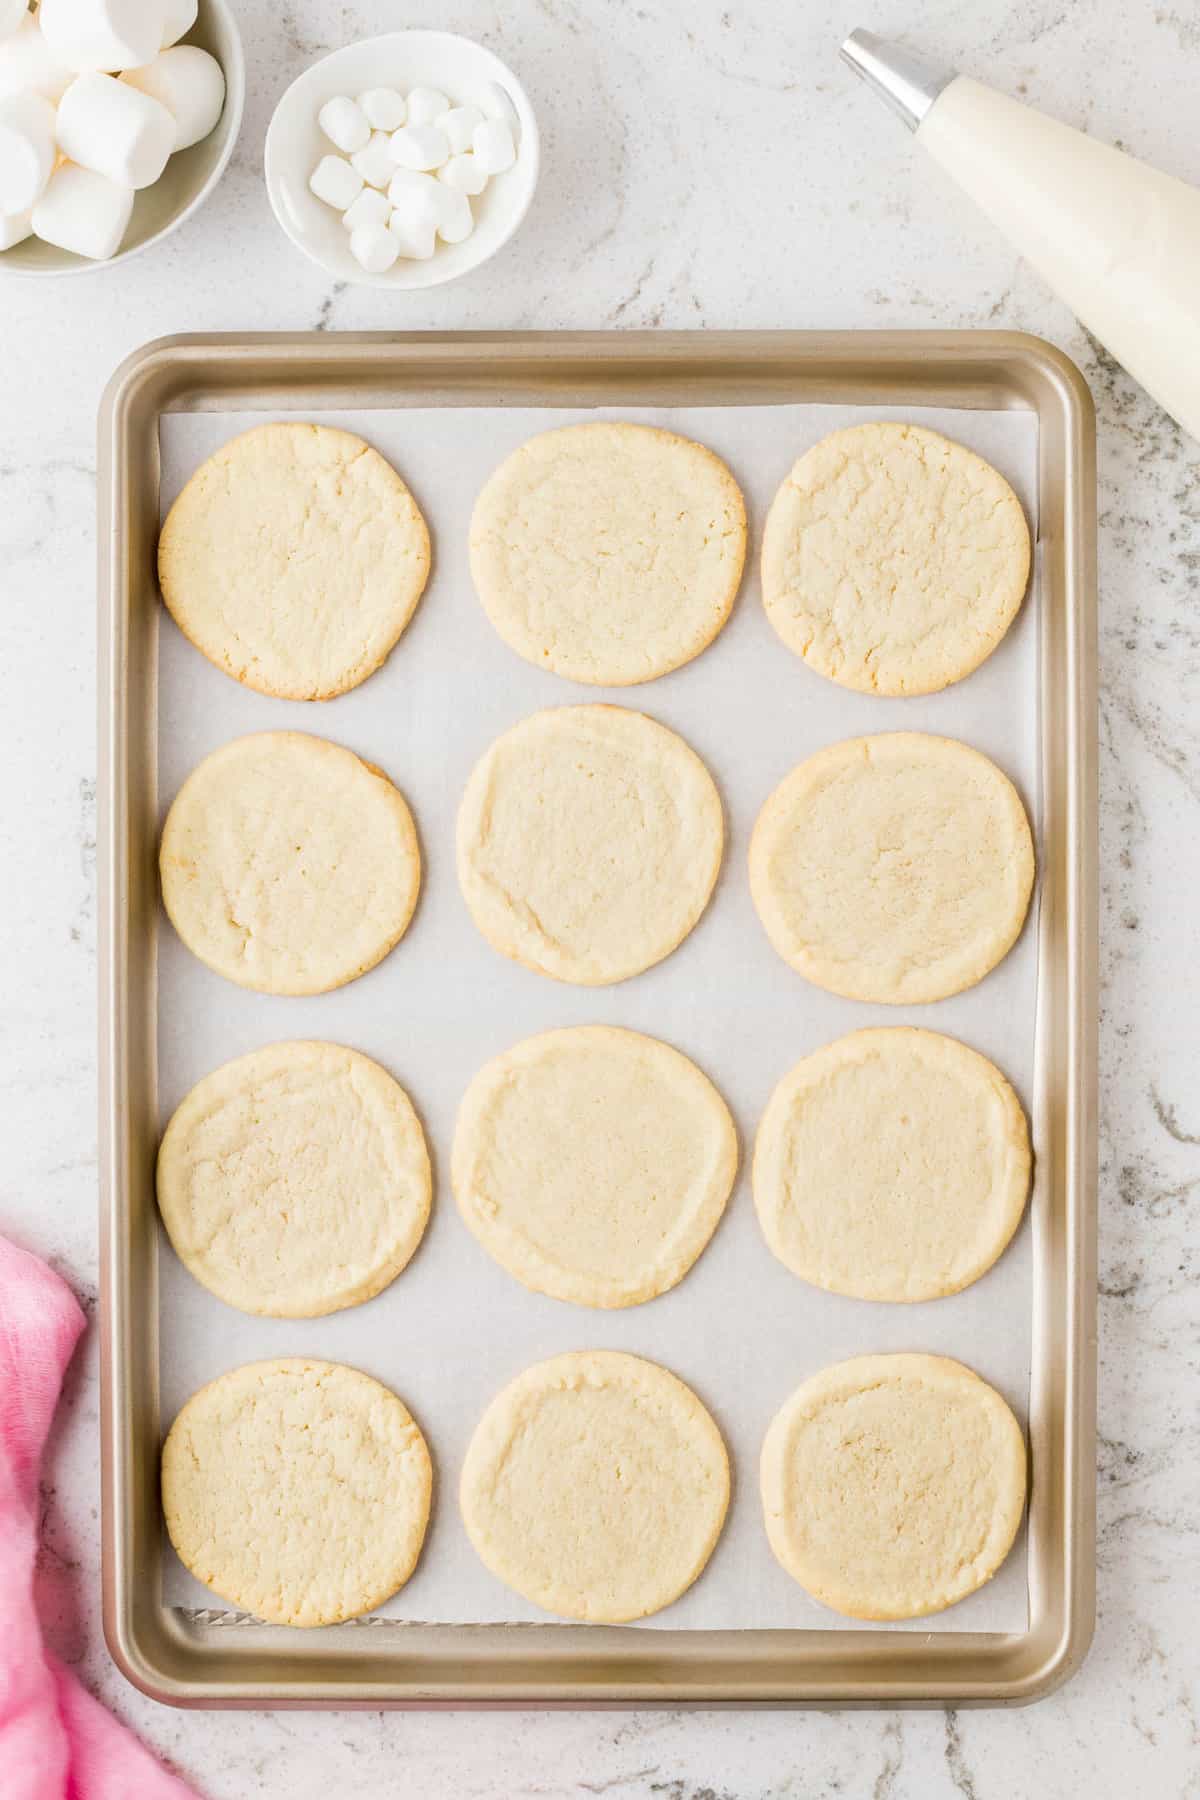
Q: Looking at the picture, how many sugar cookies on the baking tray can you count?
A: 12